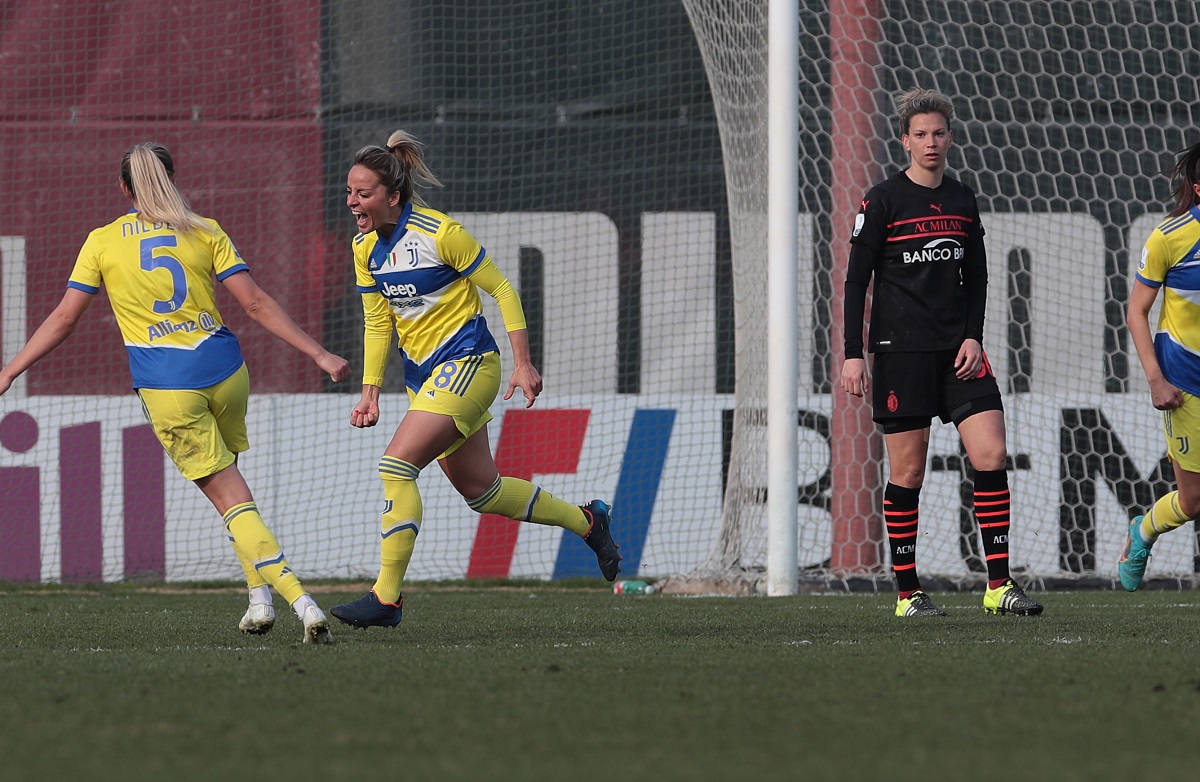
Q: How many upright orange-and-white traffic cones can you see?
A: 0